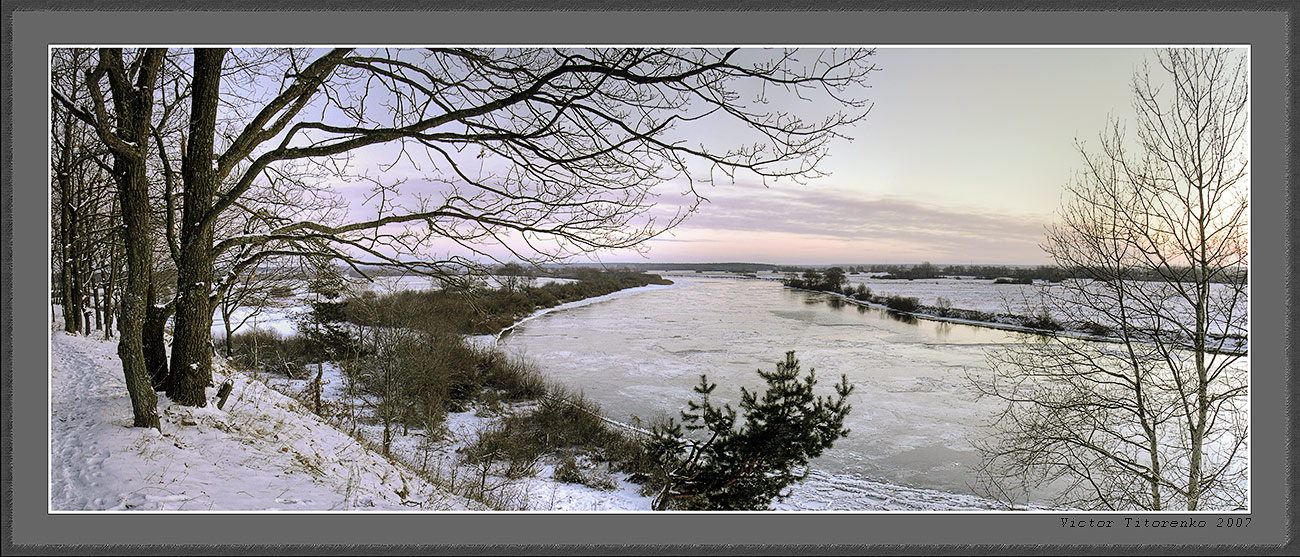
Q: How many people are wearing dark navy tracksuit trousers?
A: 0